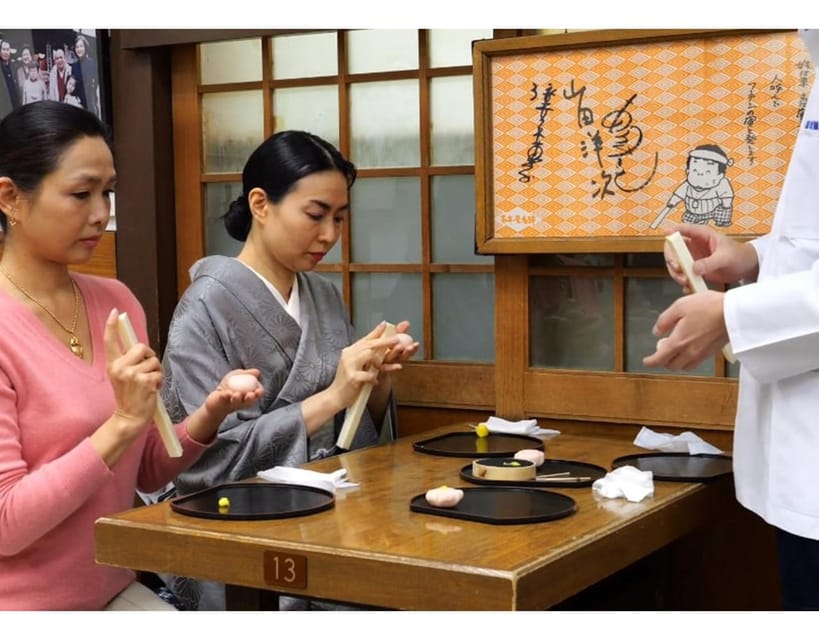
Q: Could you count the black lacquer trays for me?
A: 5